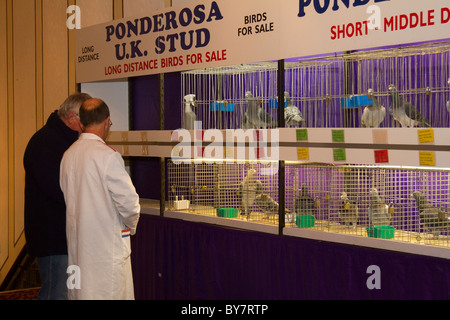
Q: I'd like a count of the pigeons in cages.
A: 11